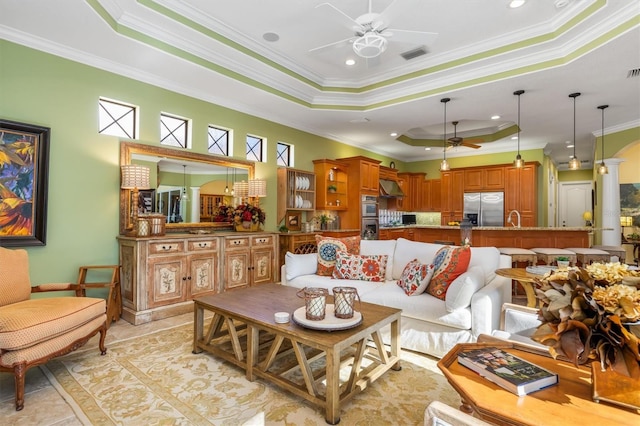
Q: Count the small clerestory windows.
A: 5